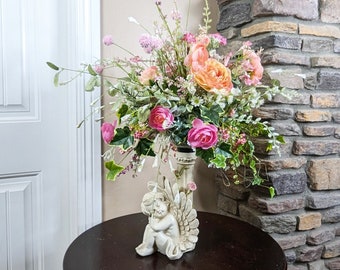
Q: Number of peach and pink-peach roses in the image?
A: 4